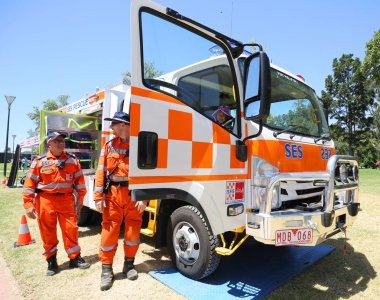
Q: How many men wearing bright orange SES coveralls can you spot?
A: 2